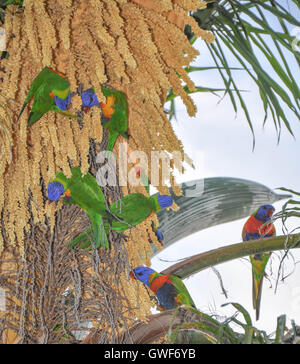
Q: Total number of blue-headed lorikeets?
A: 7